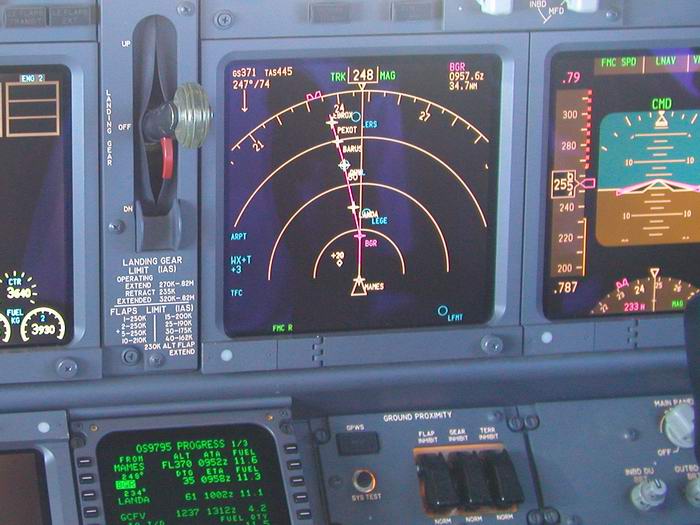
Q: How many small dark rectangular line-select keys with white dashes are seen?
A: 9